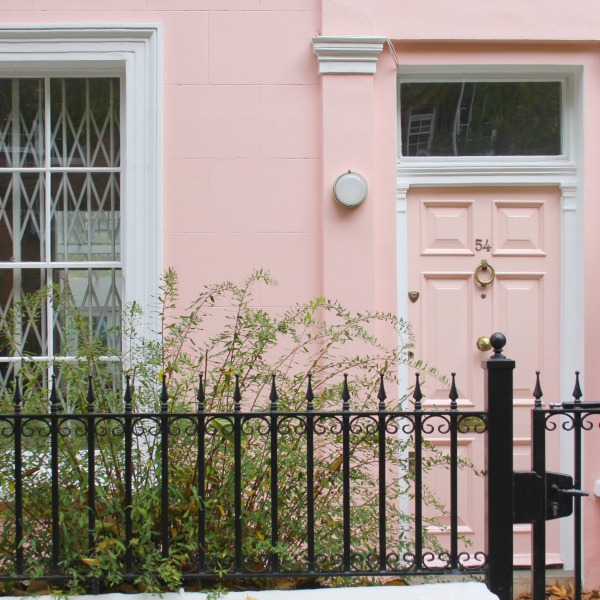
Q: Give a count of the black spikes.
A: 15